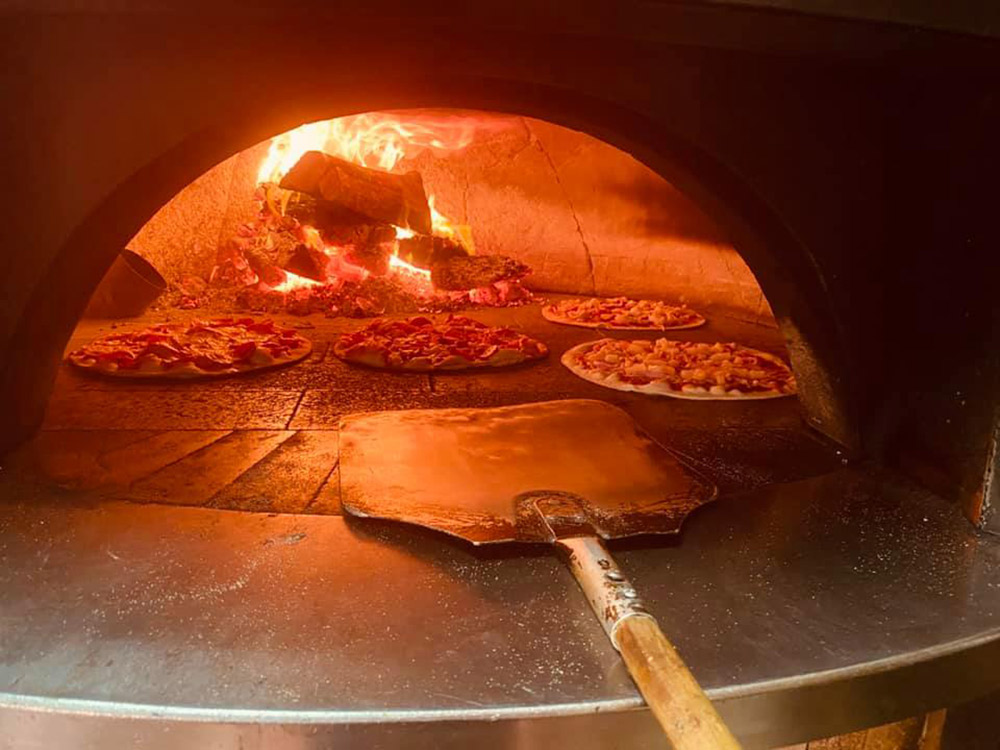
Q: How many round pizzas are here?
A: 4